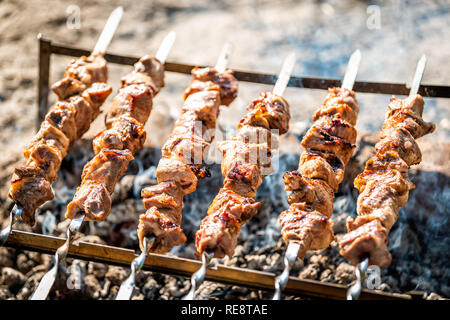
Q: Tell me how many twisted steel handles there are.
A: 6